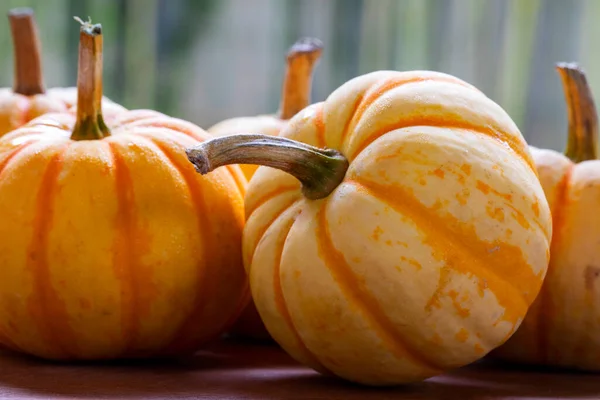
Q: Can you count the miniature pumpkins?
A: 5